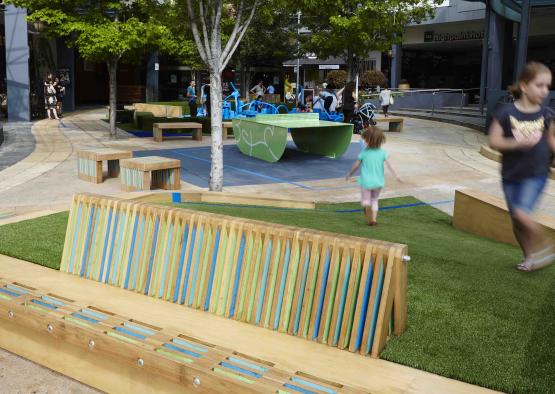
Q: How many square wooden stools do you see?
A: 2